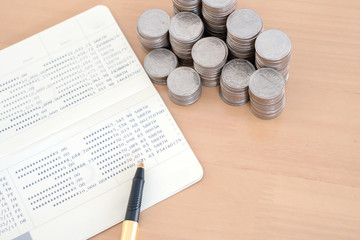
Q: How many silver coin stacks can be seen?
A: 11